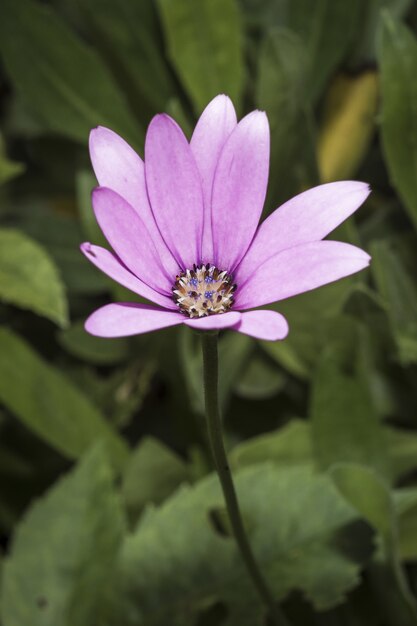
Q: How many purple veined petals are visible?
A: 11